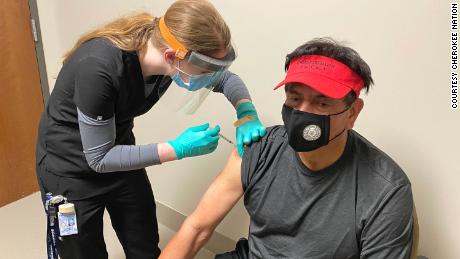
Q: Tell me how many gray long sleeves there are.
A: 2